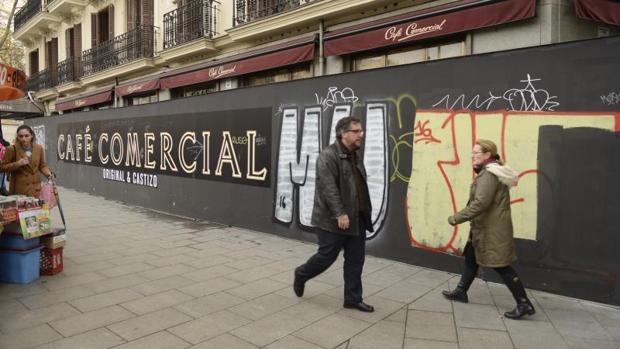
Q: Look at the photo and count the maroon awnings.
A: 5